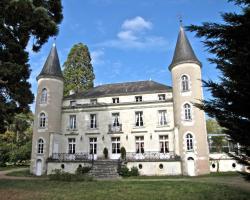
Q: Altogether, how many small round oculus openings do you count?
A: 6